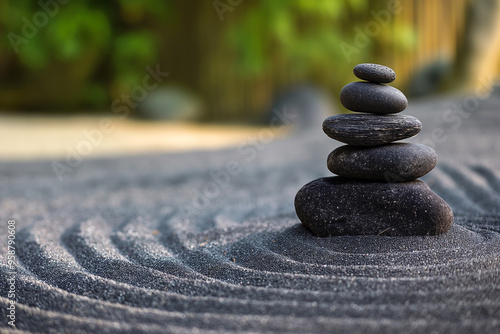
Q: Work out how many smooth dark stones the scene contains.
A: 5